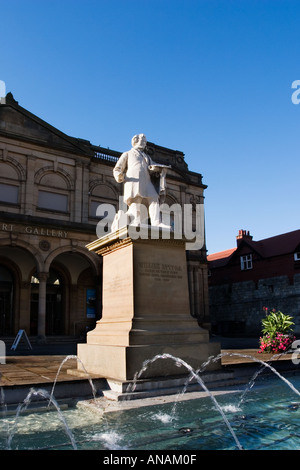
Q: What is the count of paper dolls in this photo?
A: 0